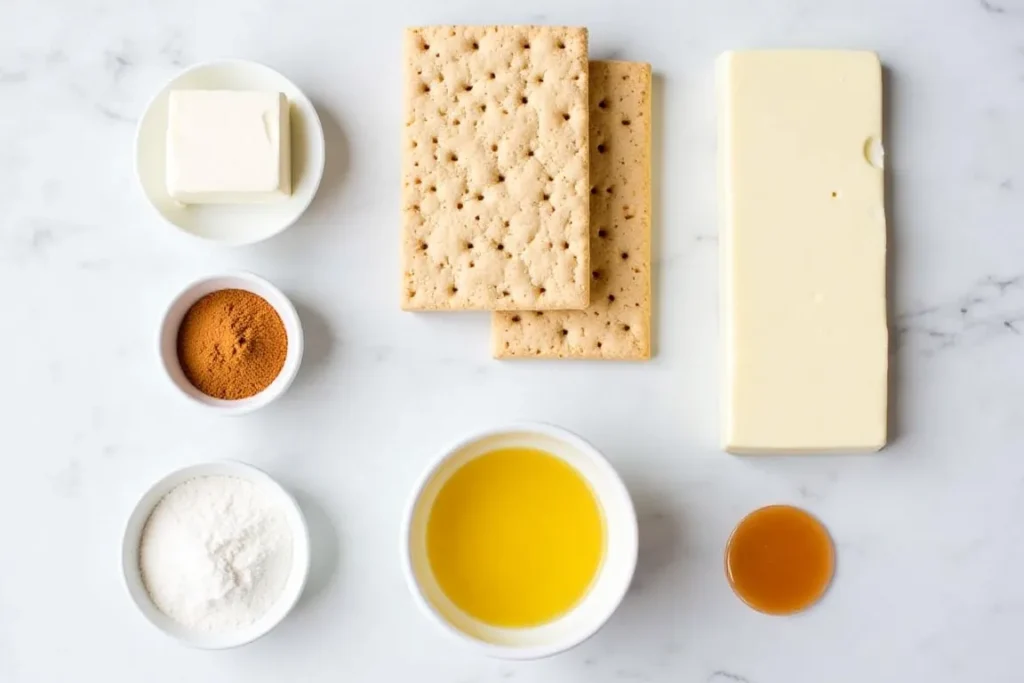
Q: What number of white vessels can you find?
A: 4